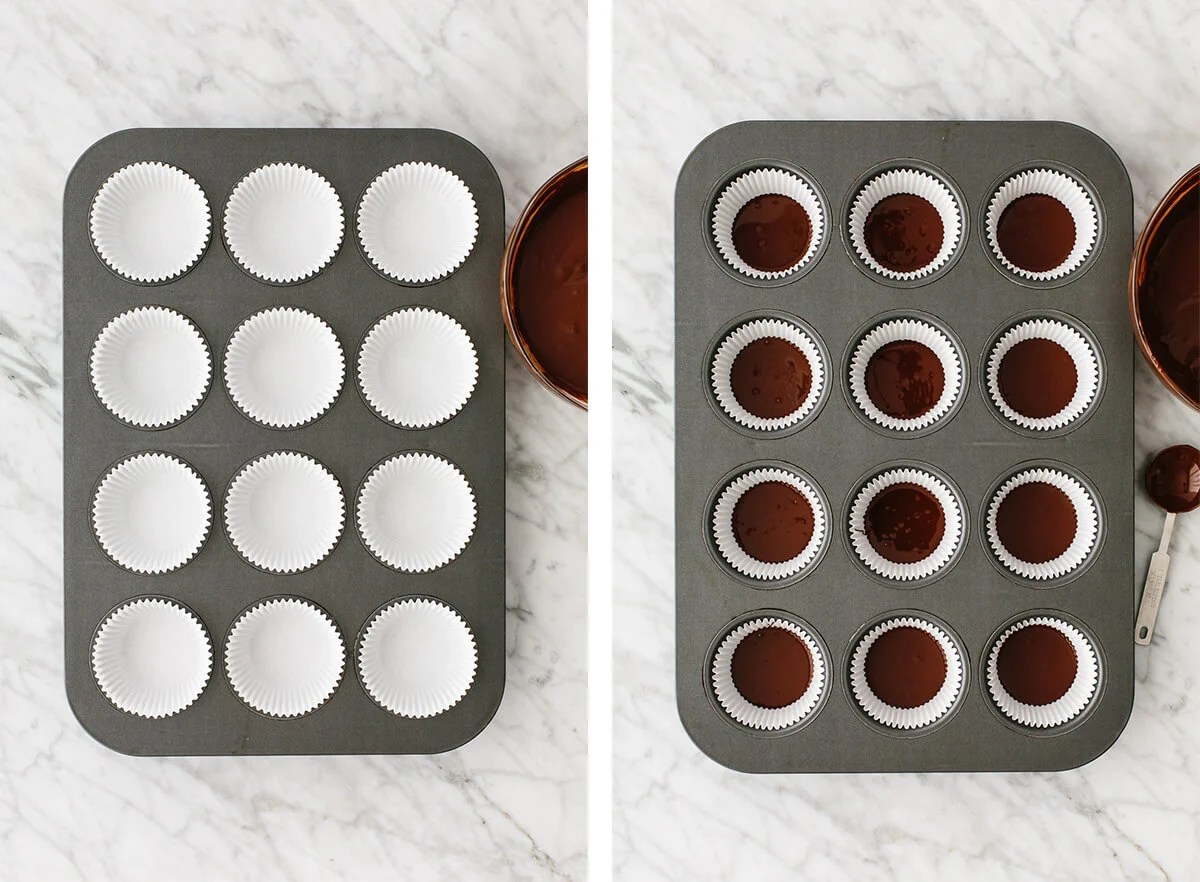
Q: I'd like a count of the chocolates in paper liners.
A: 12